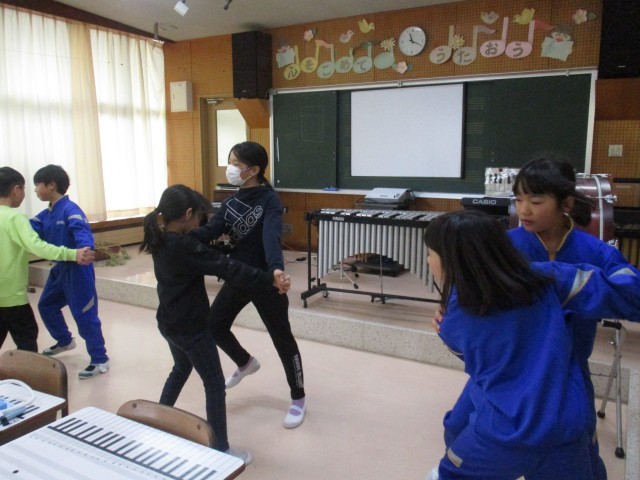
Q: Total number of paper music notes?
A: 10